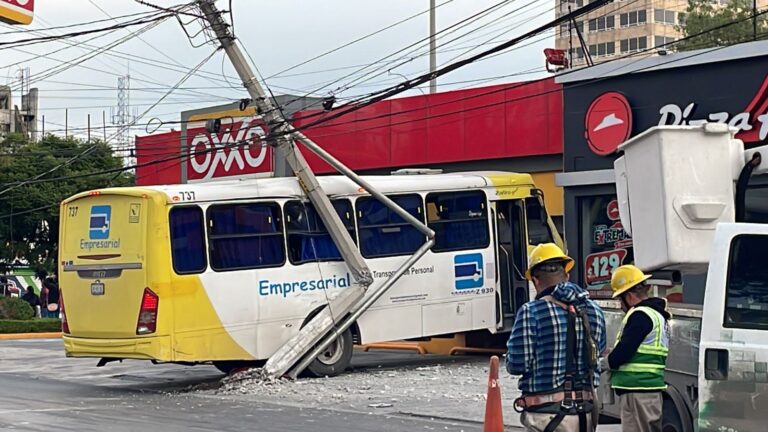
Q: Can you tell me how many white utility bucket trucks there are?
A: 1